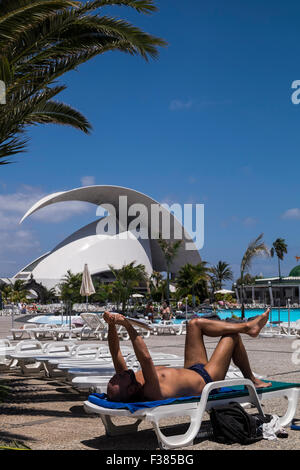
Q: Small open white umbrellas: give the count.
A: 2